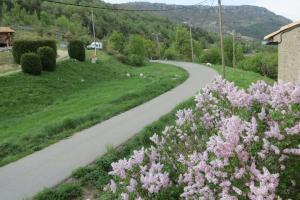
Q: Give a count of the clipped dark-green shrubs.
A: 4